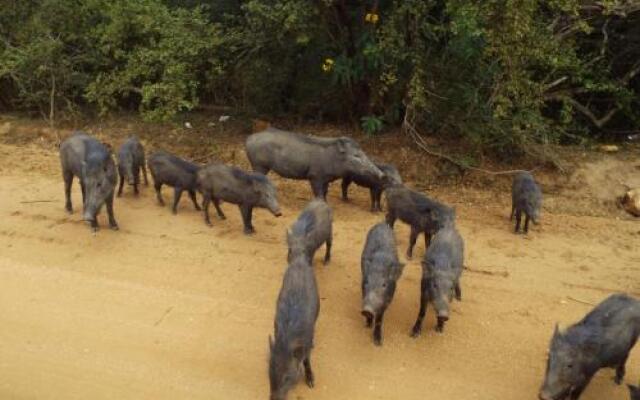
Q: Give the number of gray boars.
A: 13